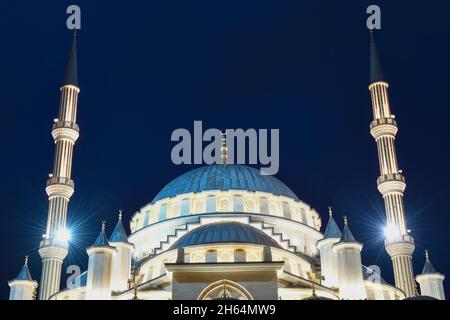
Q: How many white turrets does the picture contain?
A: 6